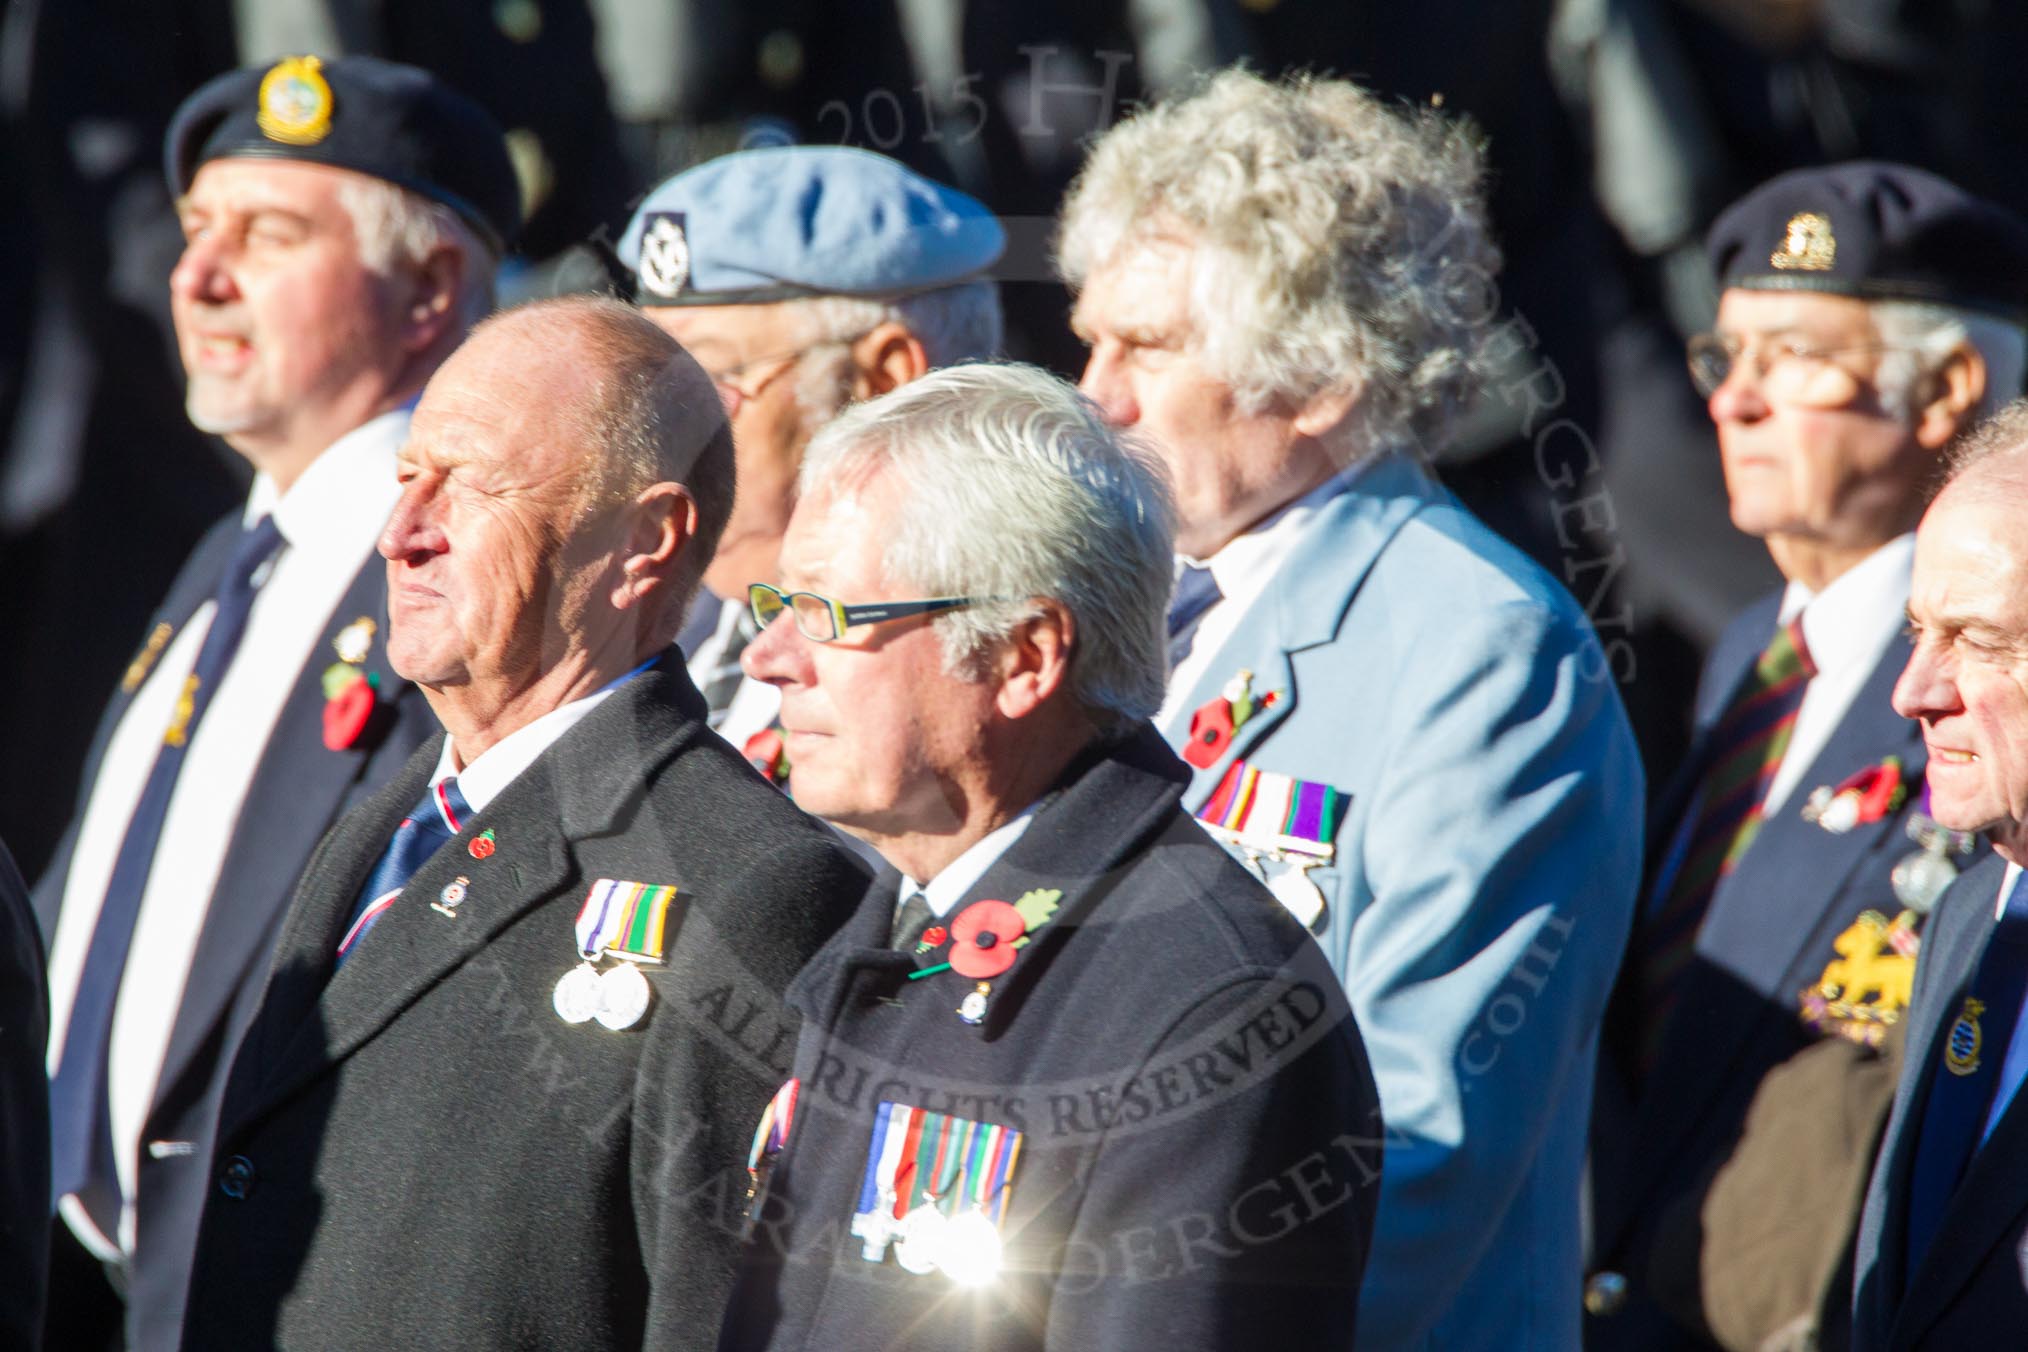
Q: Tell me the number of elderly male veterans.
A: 7